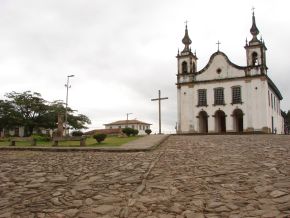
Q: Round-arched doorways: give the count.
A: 3